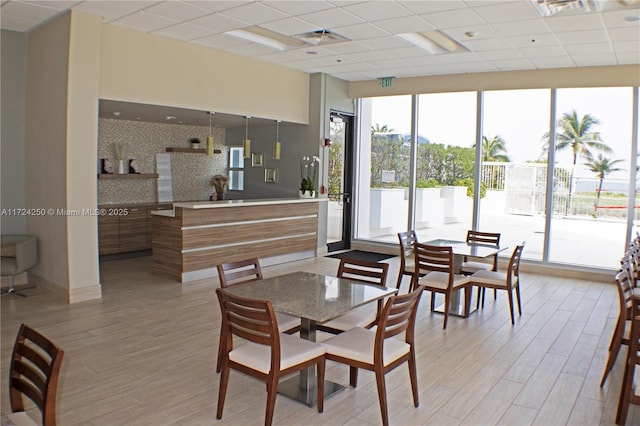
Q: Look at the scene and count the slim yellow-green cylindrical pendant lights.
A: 3